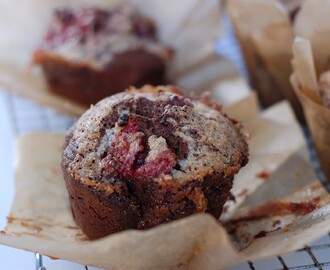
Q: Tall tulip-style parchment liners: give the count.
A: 2